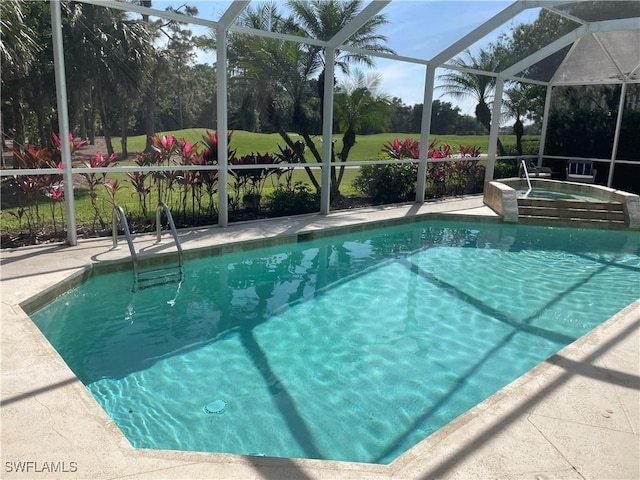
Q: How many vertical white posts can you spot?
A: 7